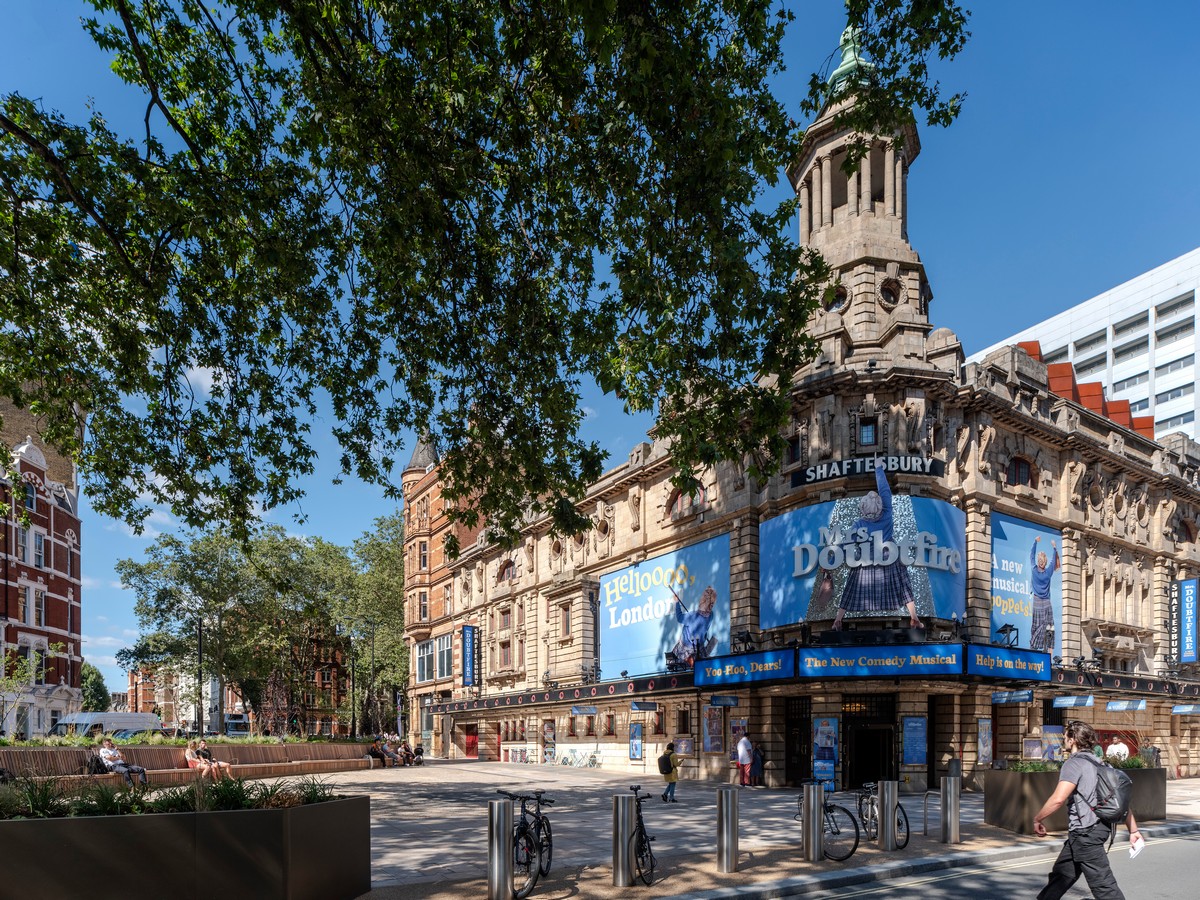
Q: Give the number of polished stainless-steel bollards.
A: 6